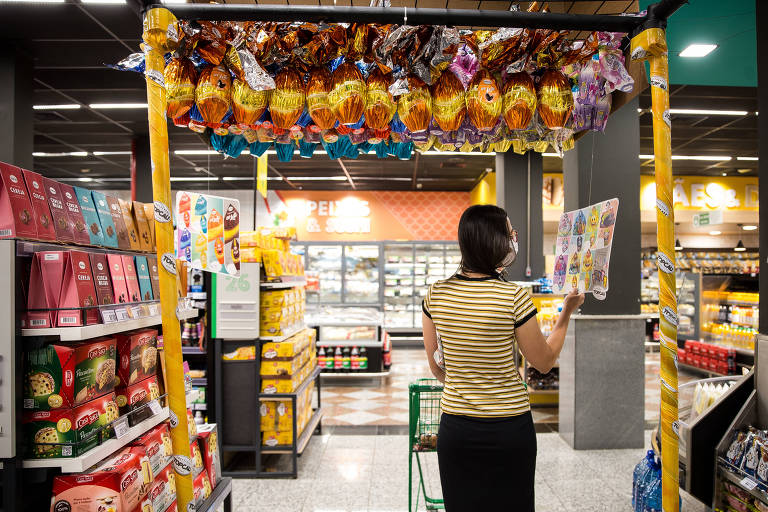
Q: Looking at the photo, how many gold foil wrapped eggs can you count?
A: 12